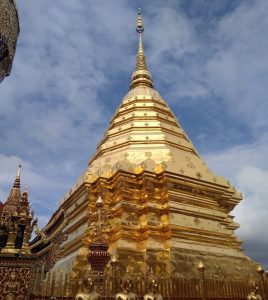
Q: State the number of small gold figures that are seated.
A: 4